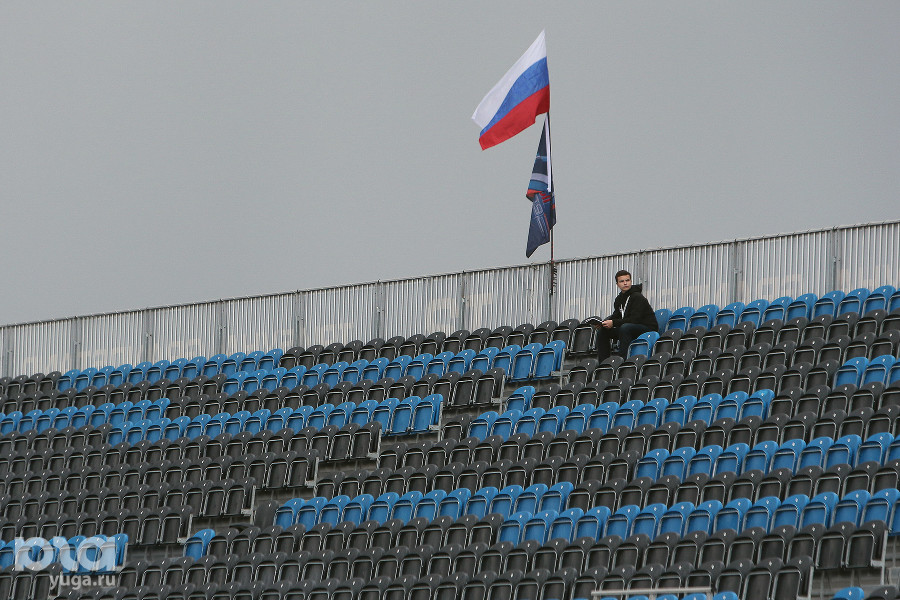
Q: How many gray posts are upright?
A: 11